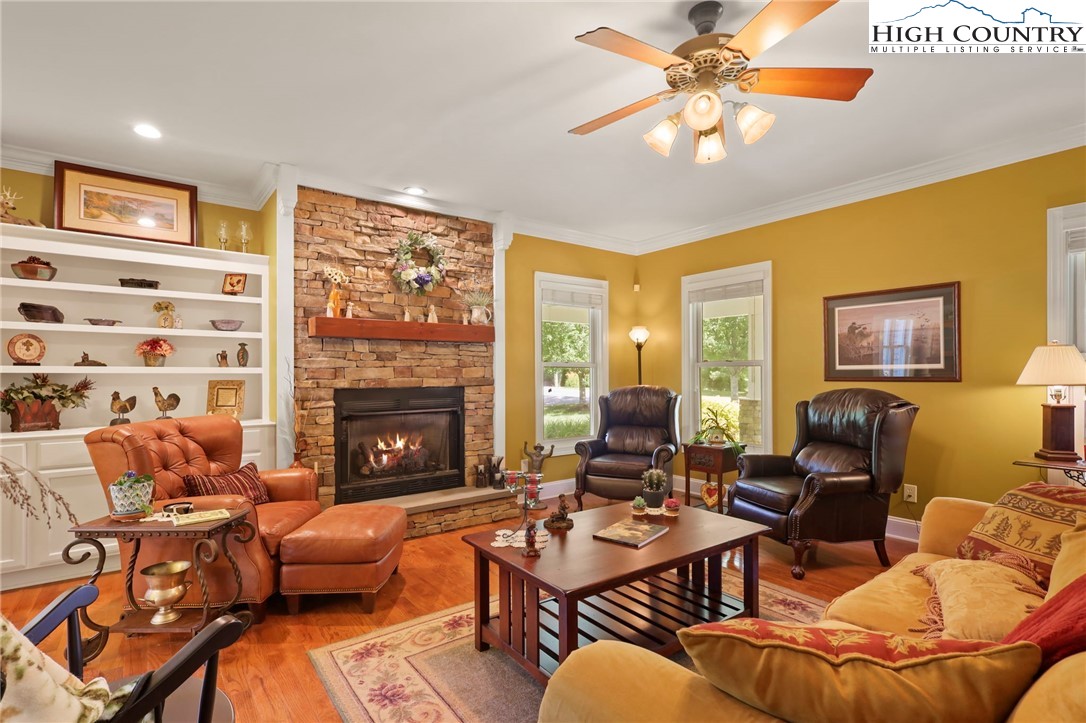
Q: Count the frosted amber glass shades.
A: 4